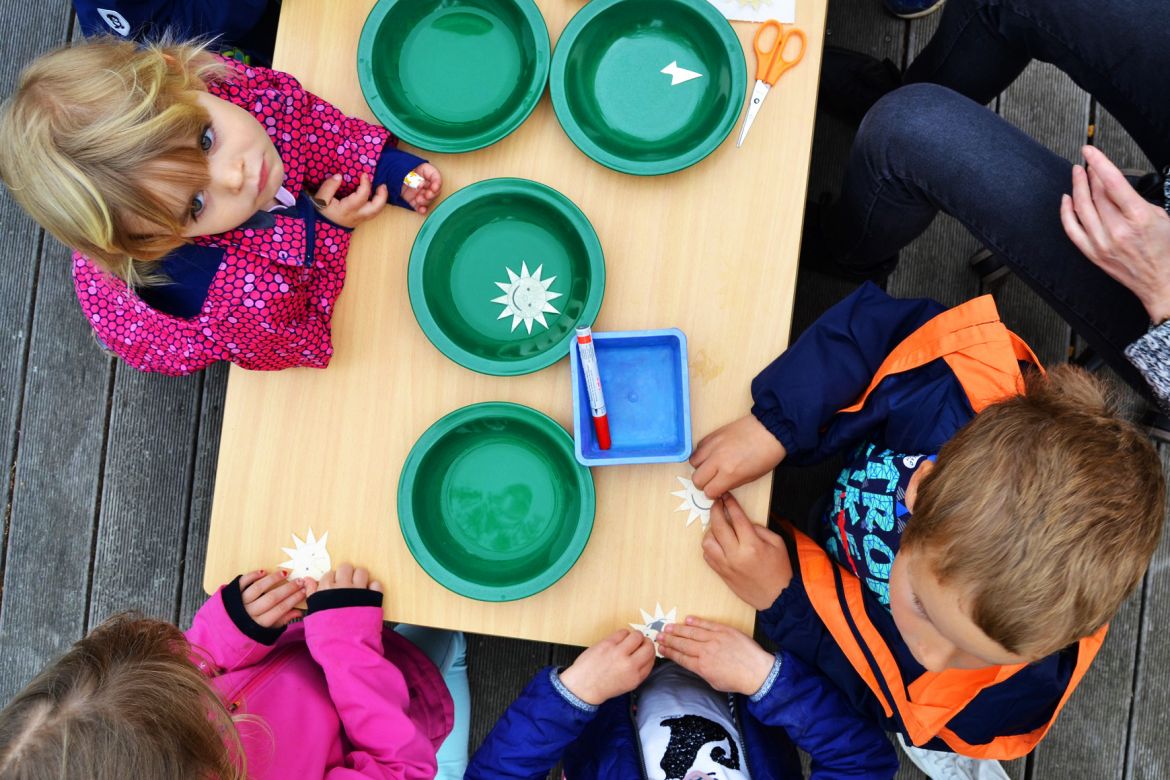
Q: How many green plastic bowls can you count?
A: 4